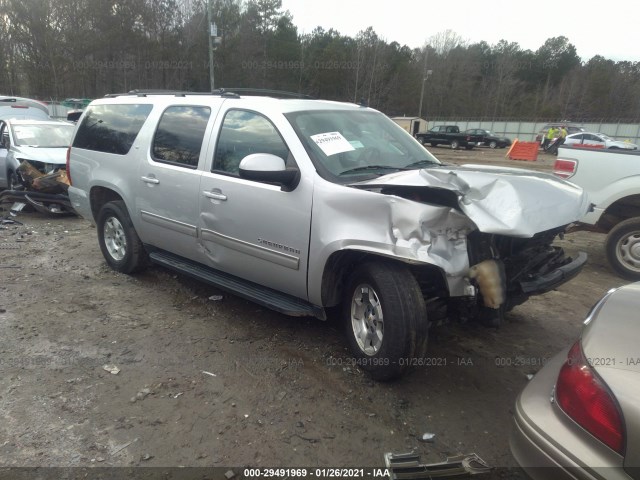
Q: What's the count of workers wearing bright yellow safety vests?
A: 2